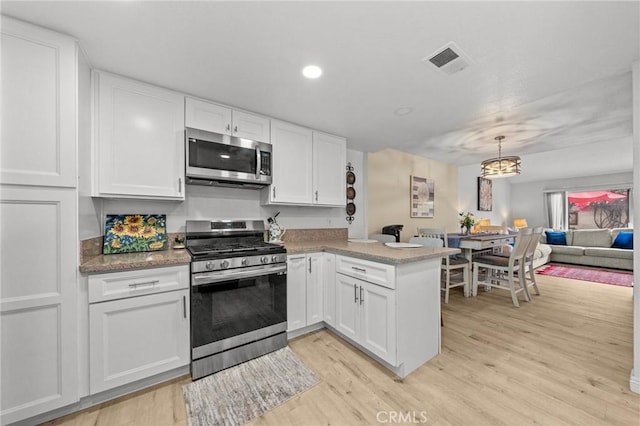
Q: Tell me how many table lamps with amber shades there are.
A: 2